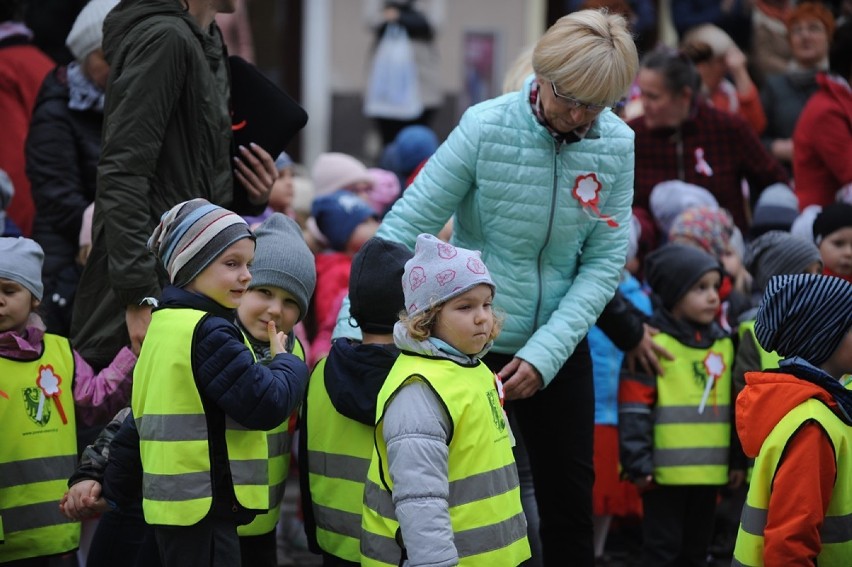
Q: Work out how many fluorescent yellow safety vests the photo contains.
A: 8